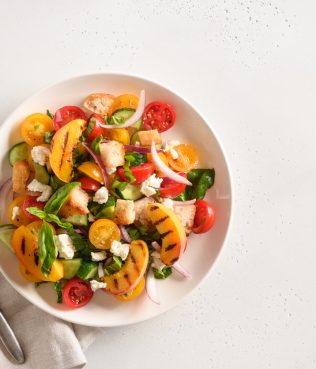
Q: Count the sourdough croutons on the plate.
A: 8